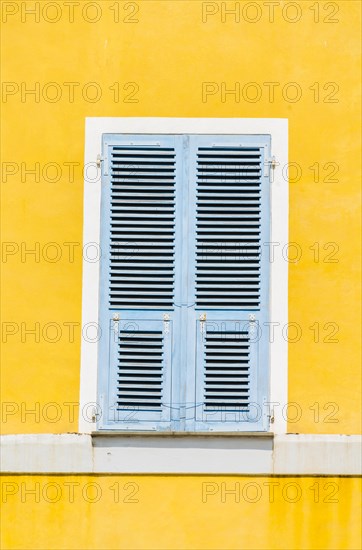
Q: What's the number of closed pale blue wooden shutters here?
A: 2